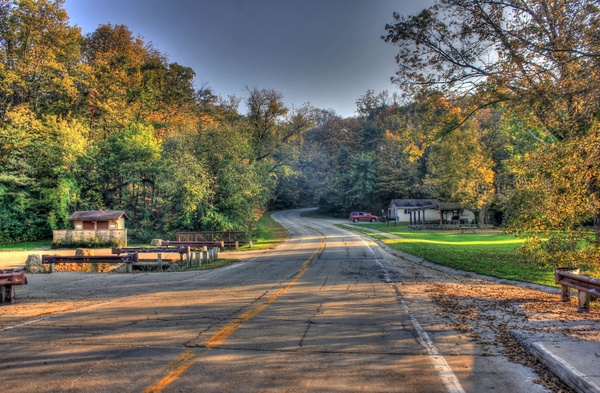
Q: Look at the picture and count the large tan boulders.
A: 3